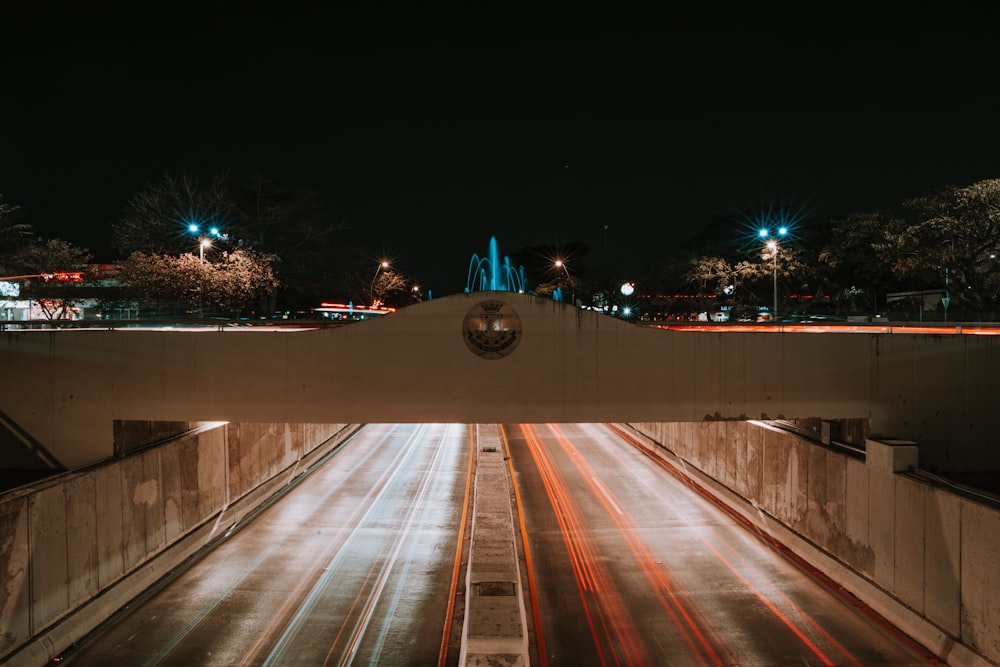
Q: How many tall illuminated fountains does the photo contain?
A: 1